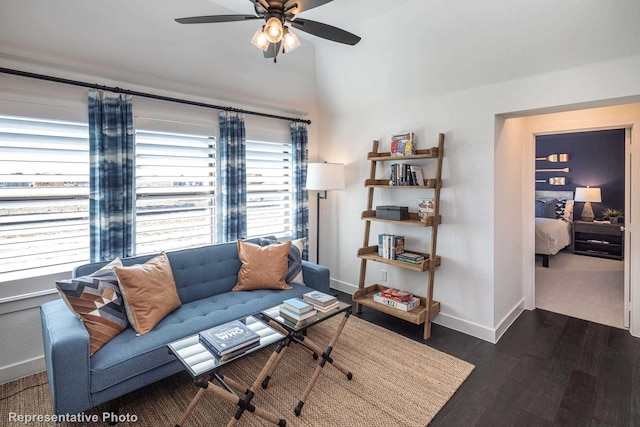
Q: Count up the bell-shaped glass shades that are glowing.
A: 3